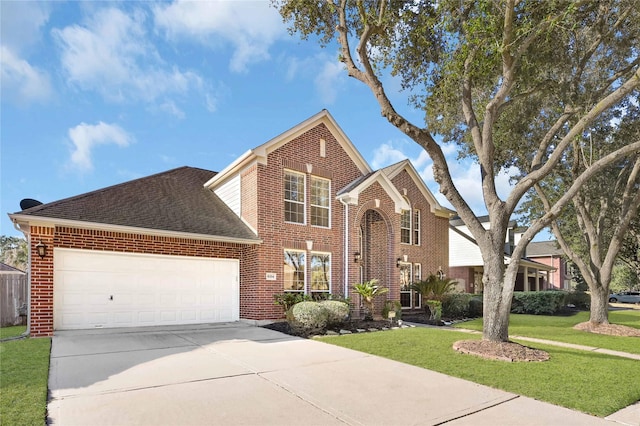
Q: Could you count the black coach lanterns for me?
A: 3